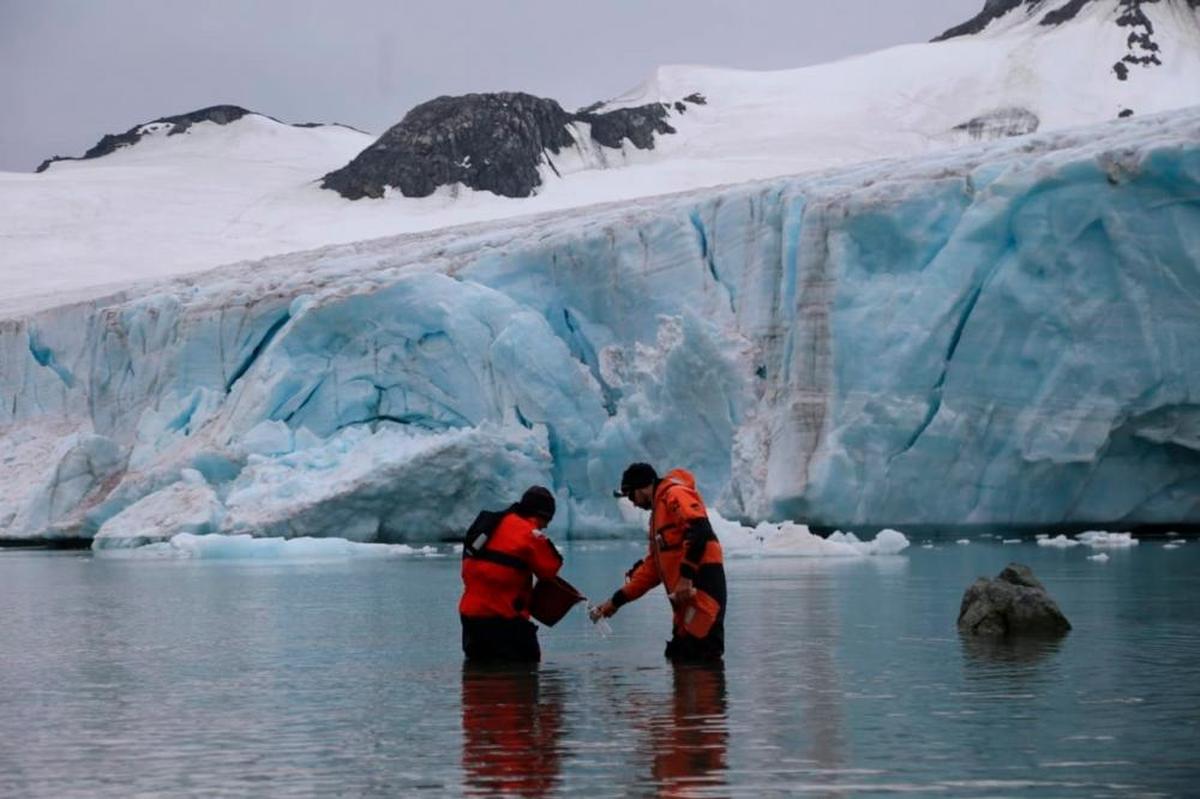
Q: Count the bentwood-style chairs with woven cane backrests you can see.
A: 0